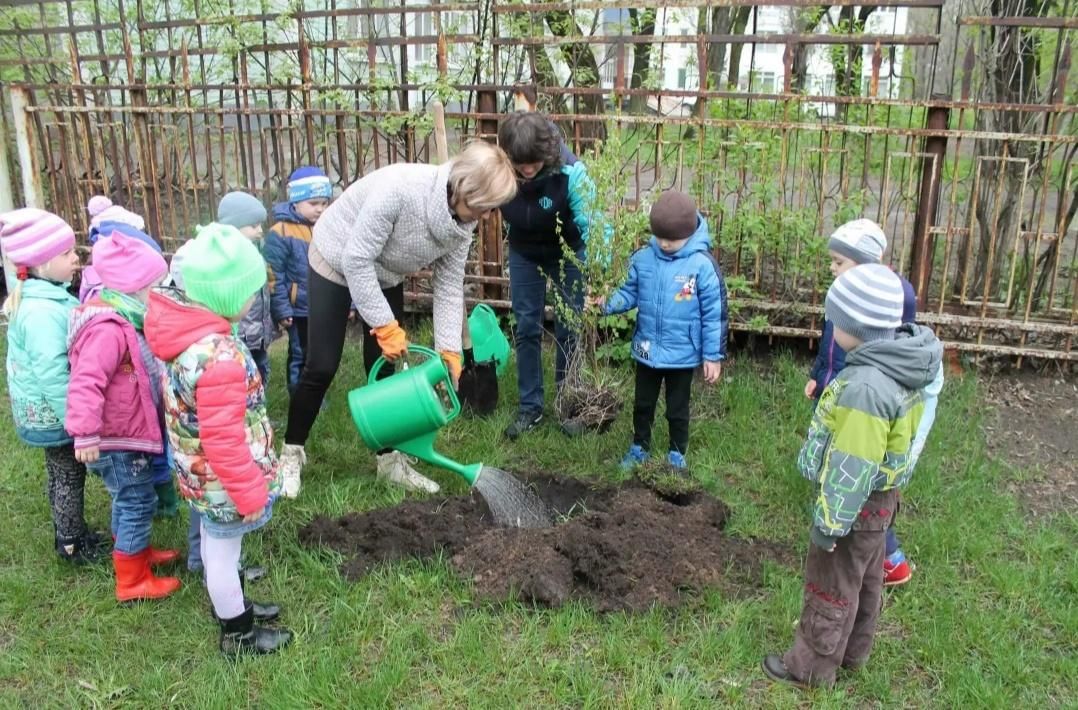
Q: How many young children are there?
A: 12